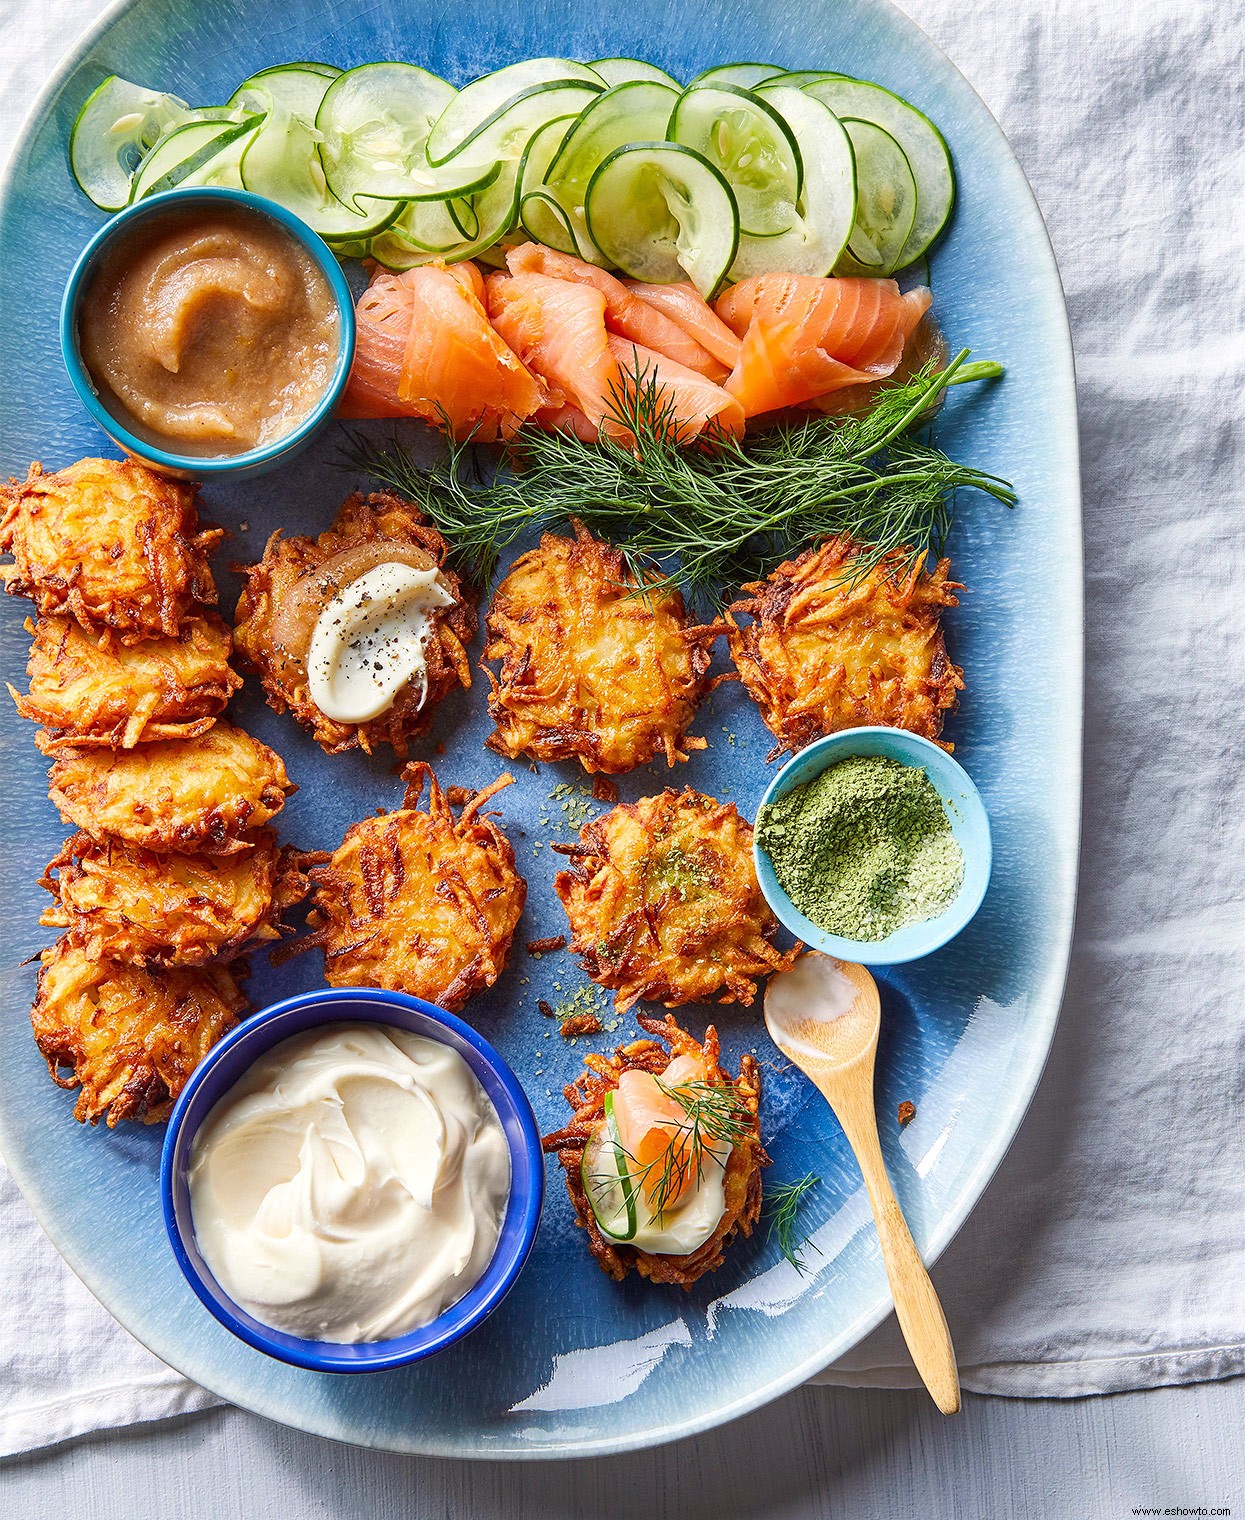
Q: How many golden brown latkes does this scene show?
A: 11